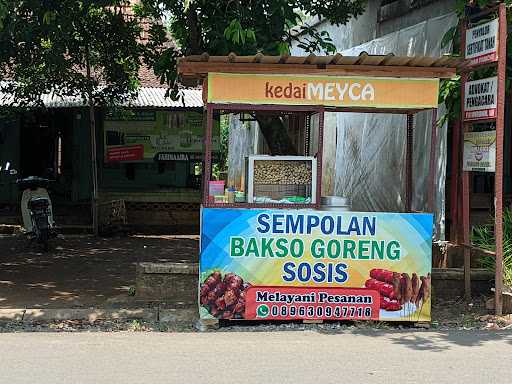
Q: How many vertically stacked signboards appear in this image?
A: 3